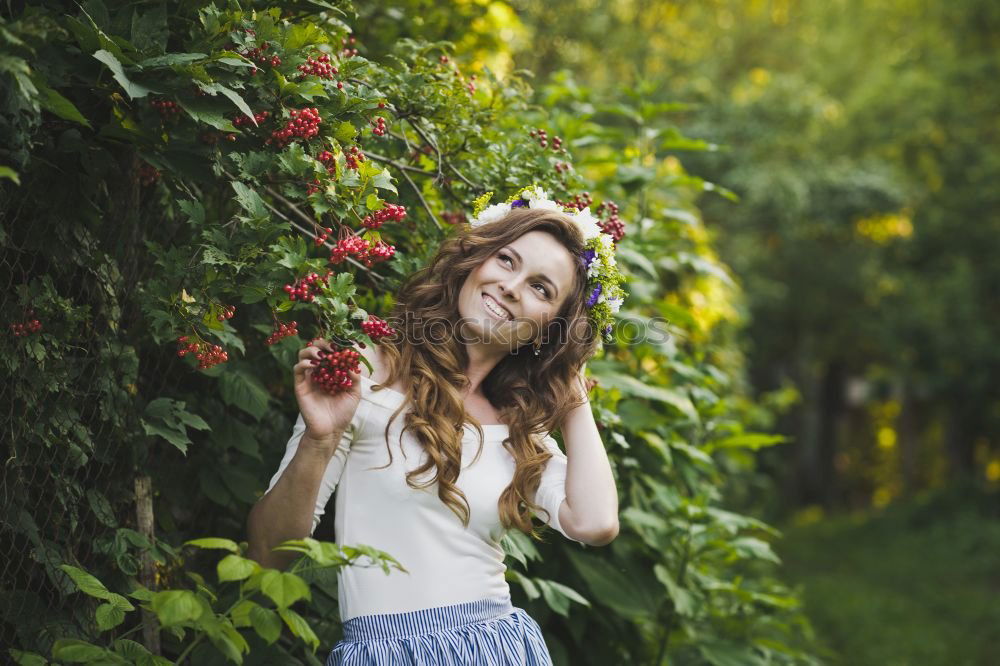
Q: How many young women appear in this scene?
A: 1